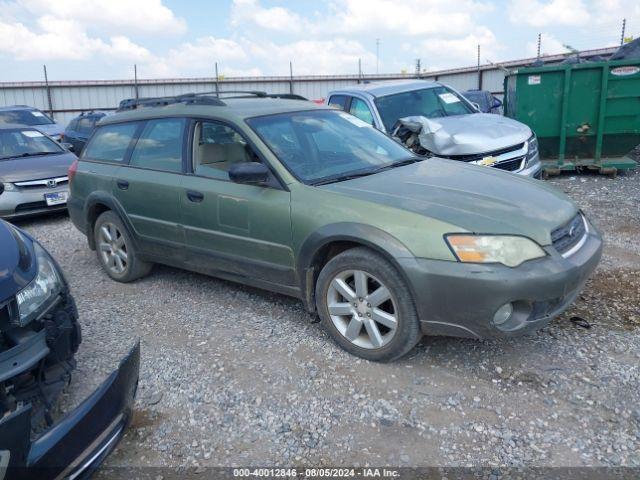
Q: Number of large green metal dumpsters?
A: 1